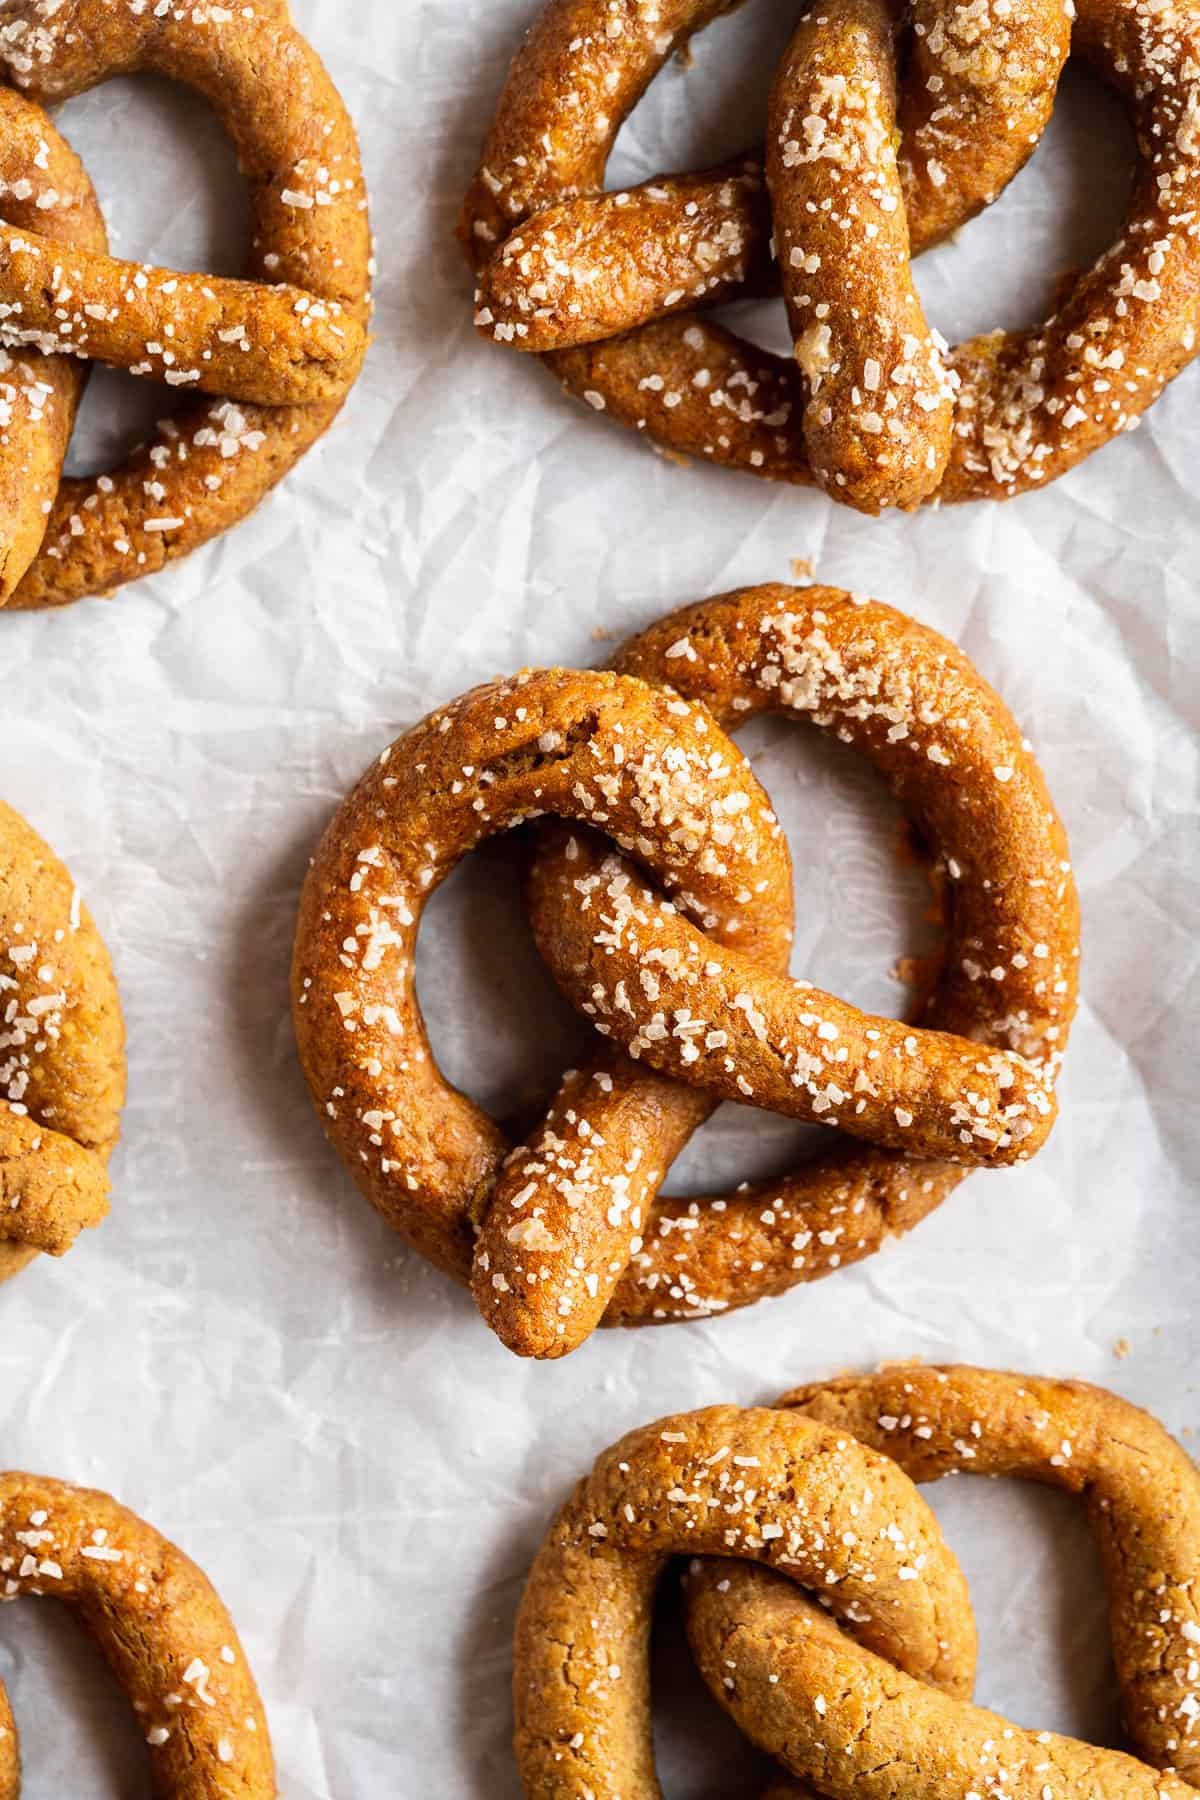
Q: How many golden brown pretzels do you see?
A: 6